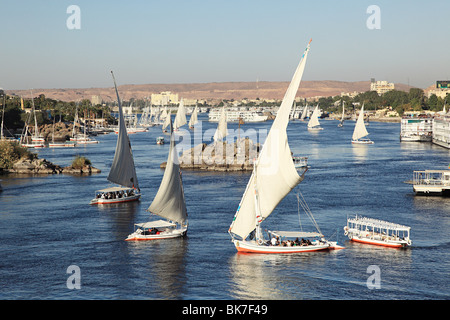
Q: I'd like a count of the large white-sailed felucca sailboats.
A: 3